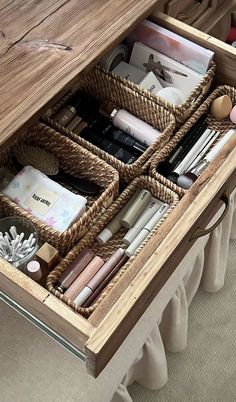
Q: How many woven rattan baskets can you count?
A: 5